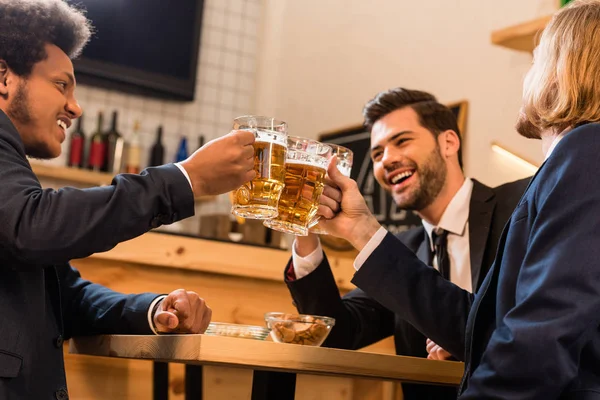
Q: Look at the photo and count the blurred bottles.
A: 7